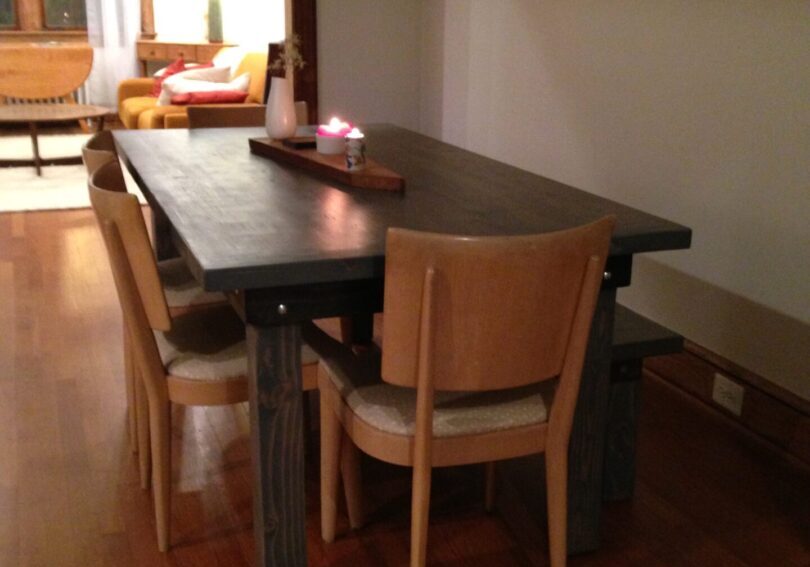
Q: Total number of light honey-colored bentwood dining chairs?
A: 4